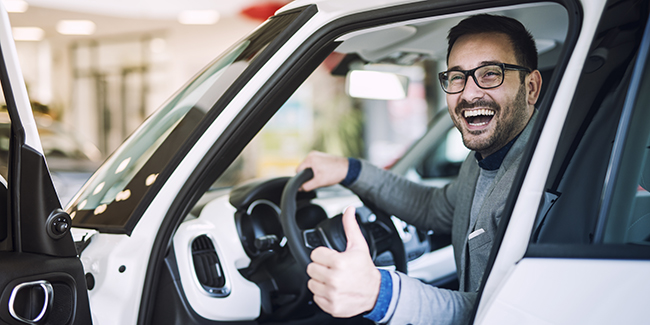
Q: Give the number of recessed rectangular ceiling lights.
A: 4